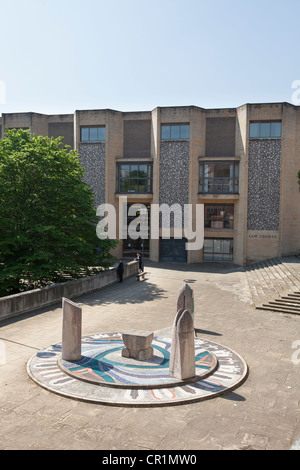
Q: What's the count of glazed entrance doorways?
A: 1